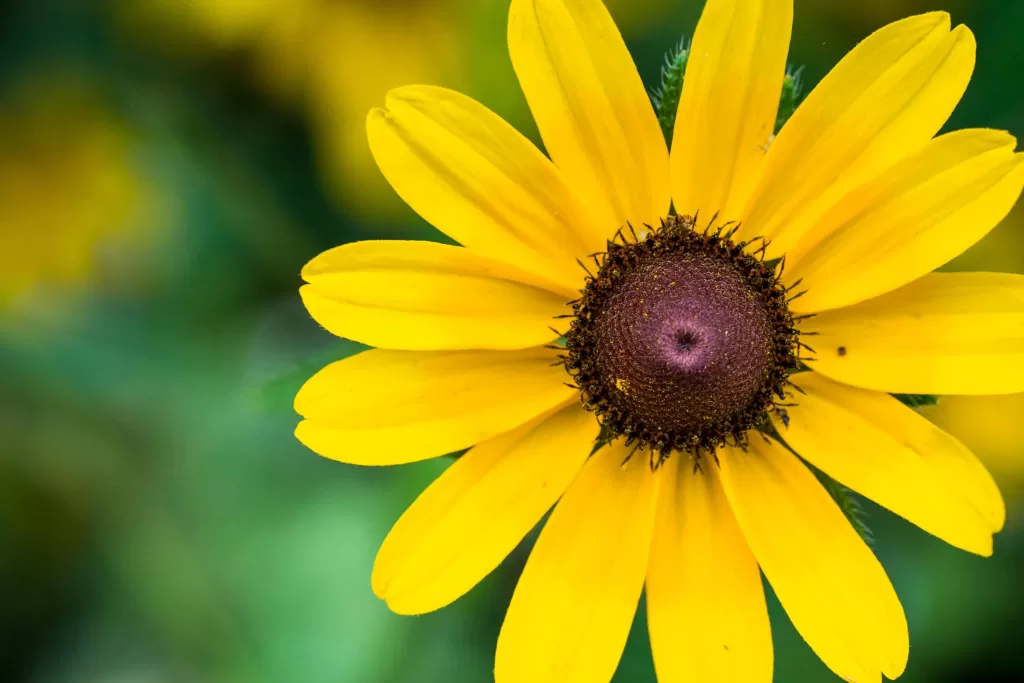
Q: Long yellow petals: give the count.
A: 13